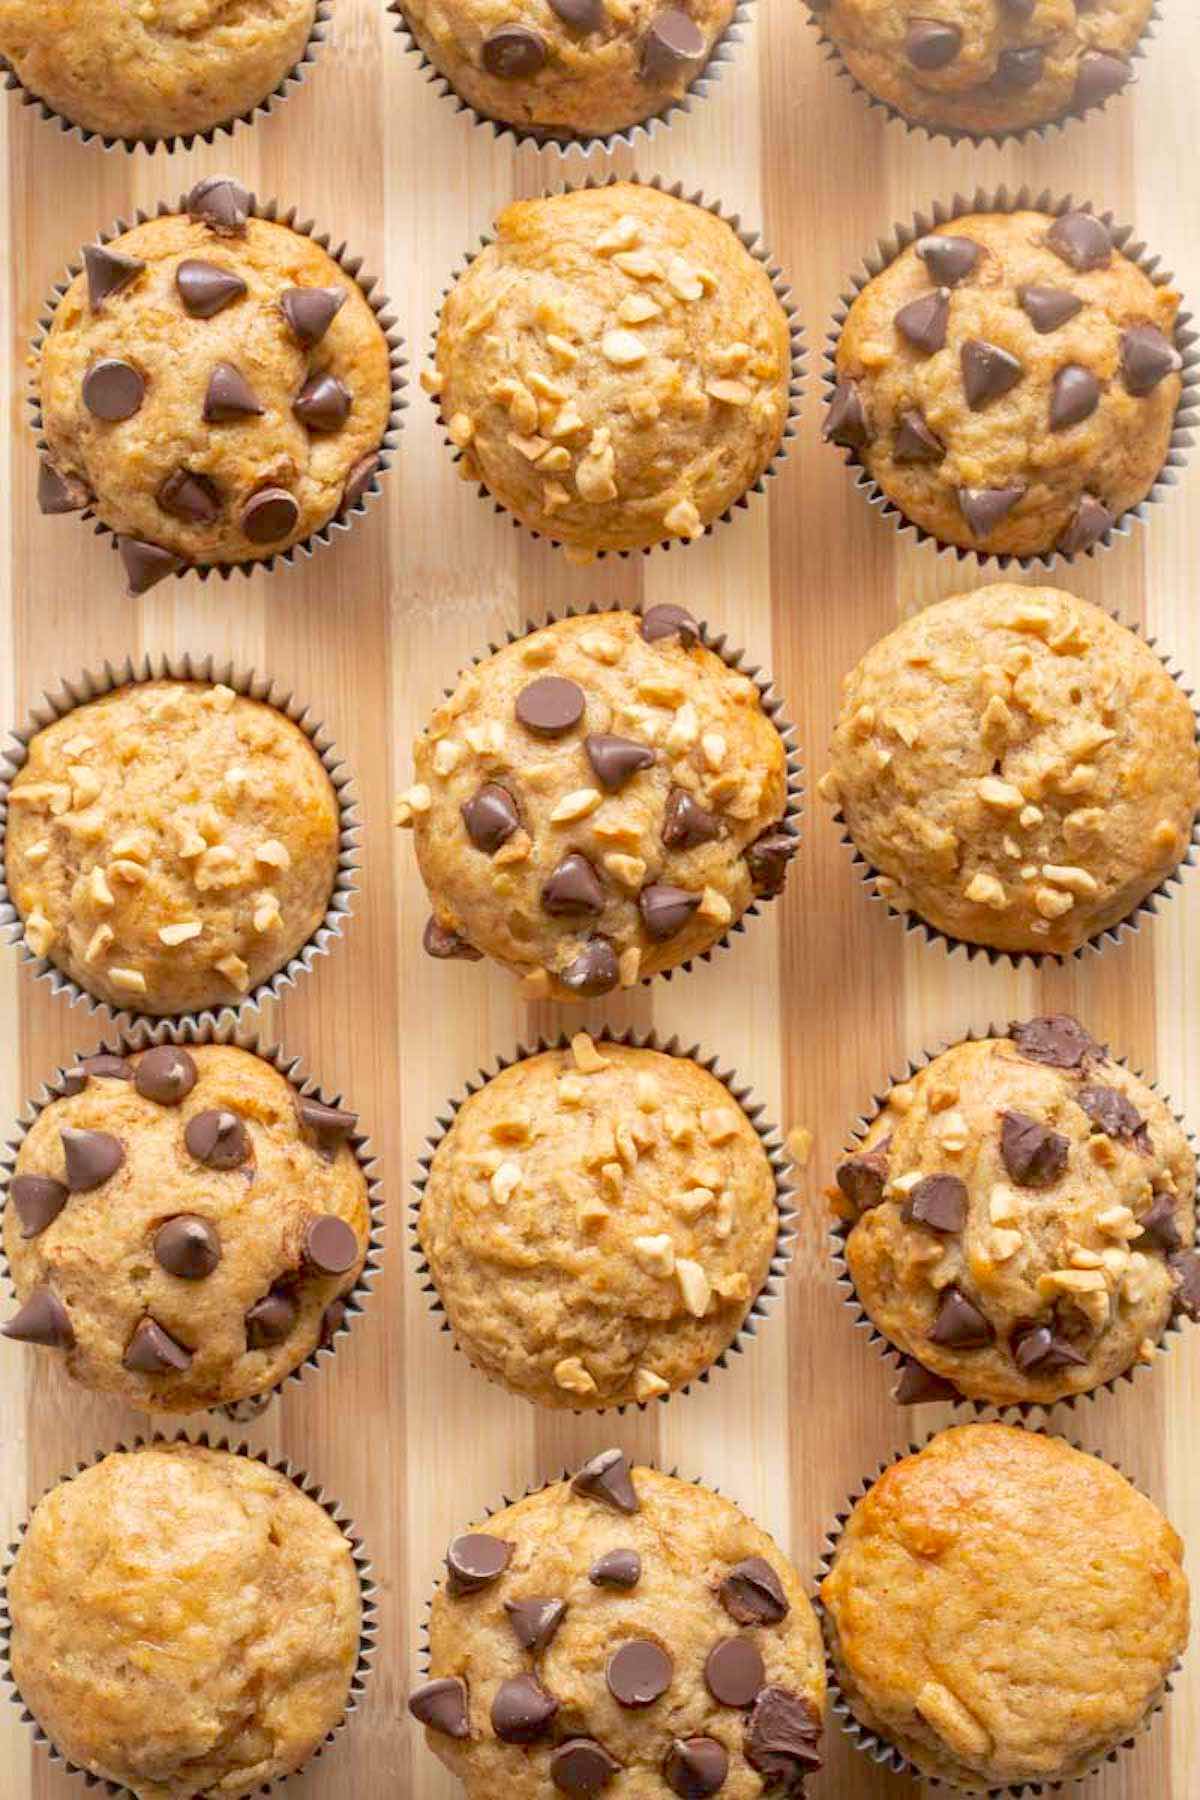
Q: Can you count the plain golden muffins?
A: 3